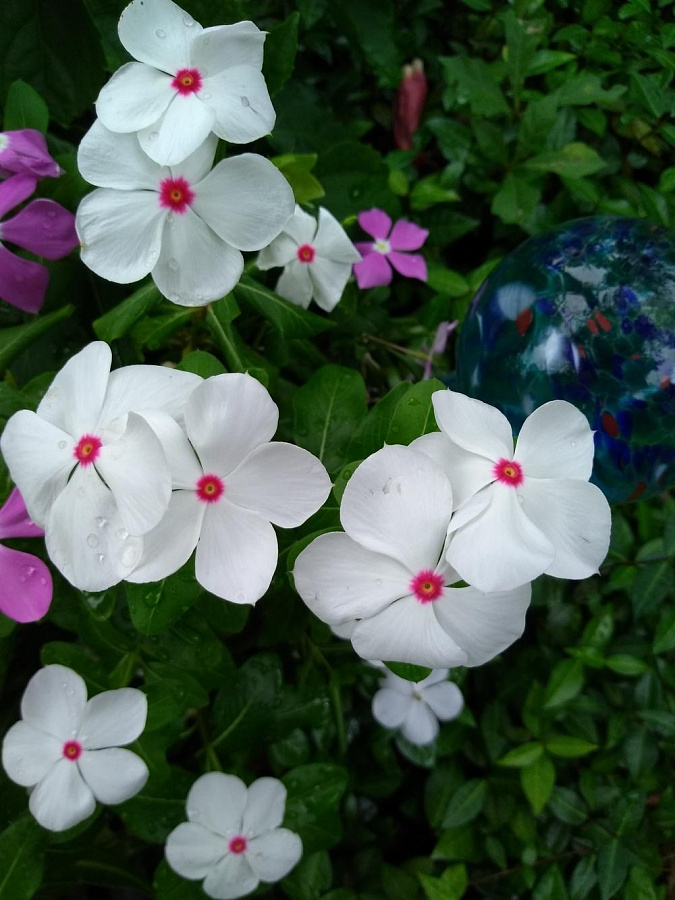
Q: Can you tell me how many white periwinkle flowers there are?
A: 10